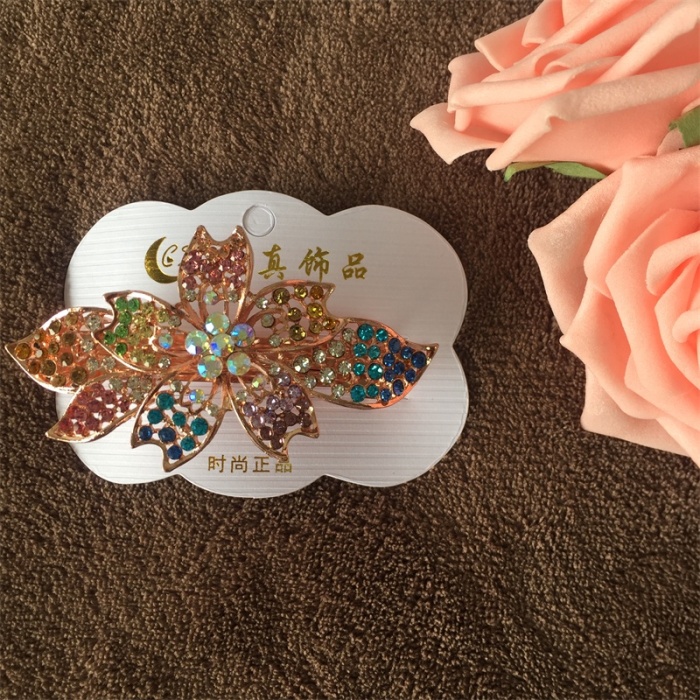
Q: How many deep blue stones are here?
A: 12